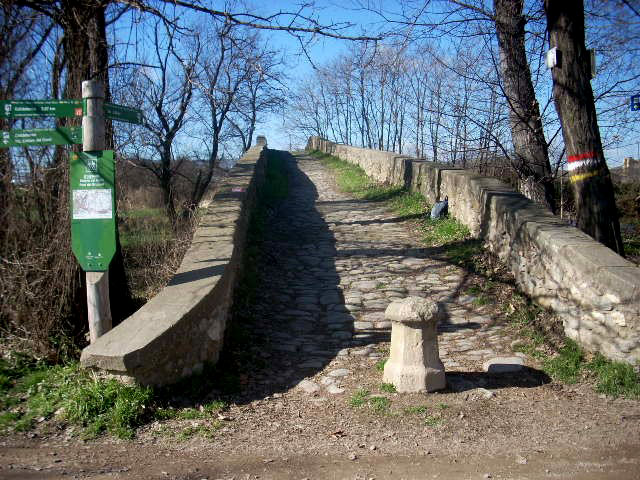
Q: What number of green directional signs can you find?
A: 3